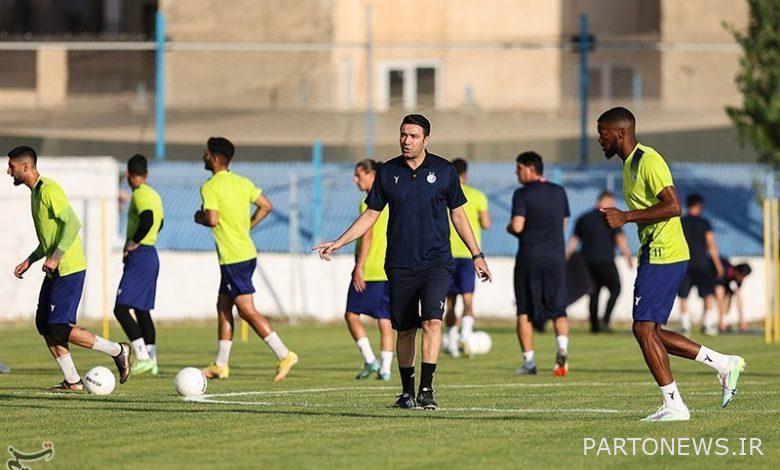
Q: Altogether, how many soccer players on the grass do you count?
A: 6